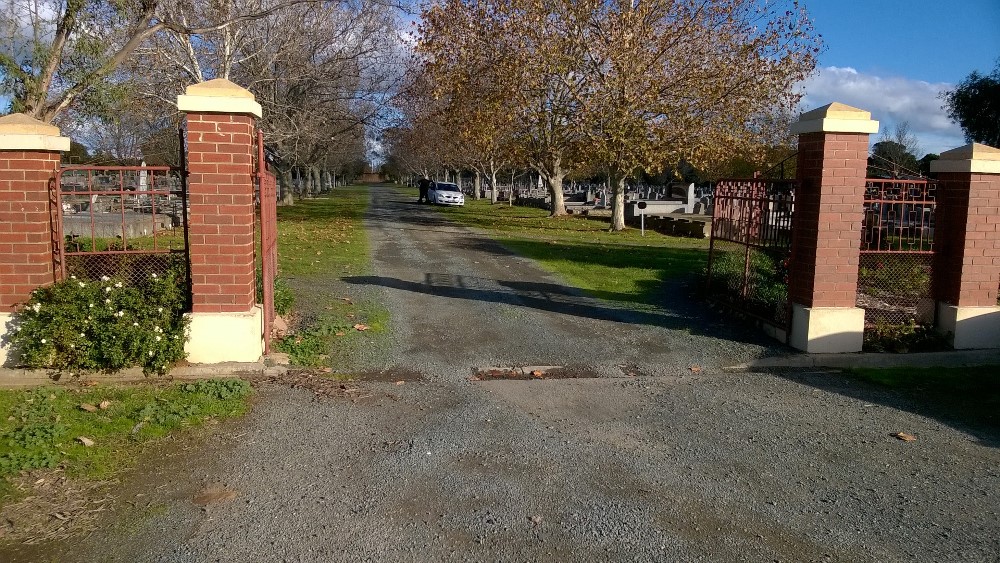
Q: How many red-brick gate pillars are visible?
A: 4